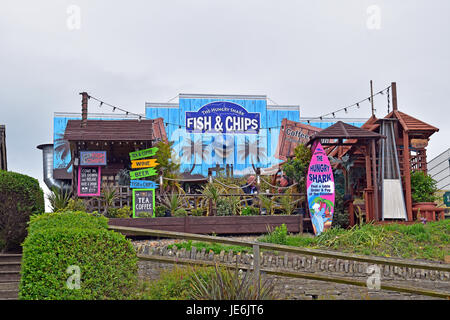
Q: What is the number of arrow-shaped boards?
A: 4